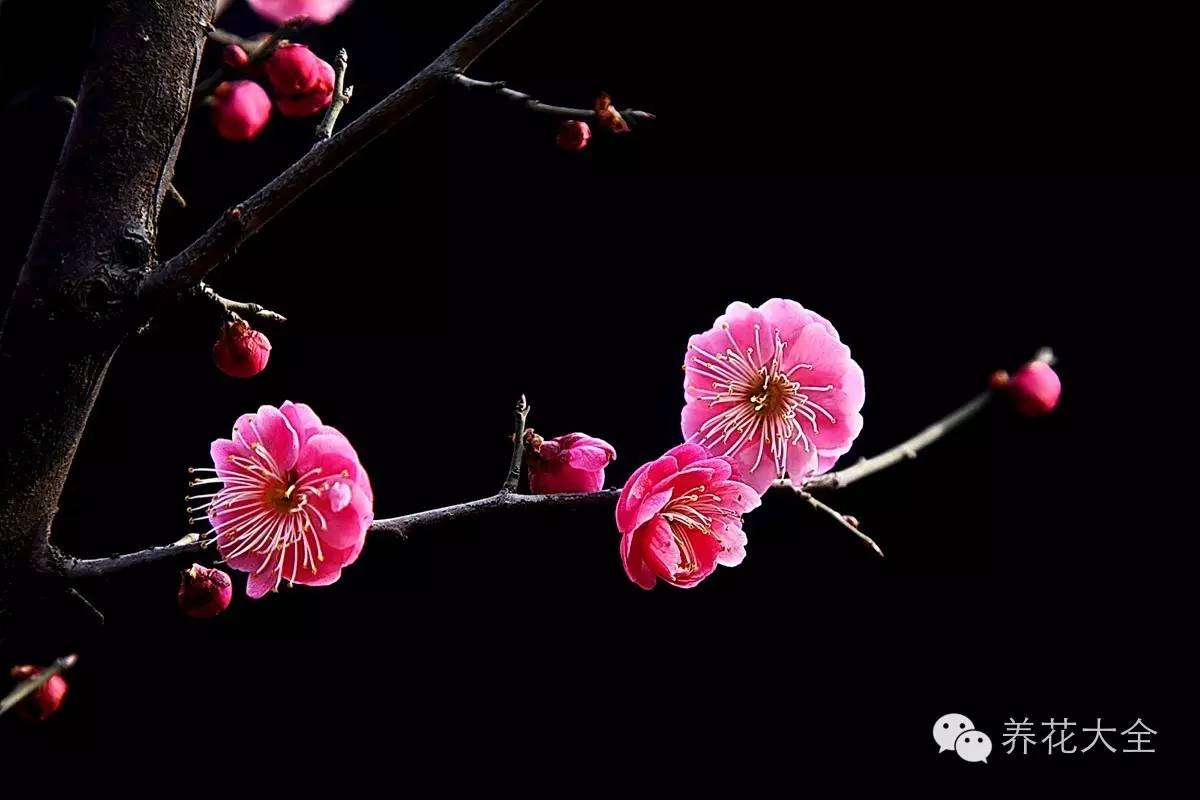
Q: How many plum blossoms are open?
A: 3